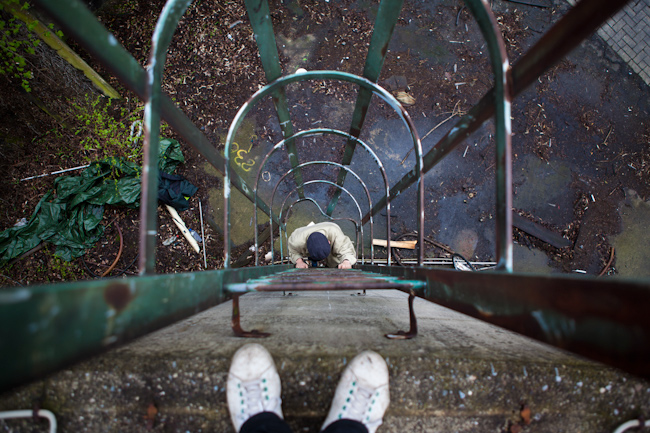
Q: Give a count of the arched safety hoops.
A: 6